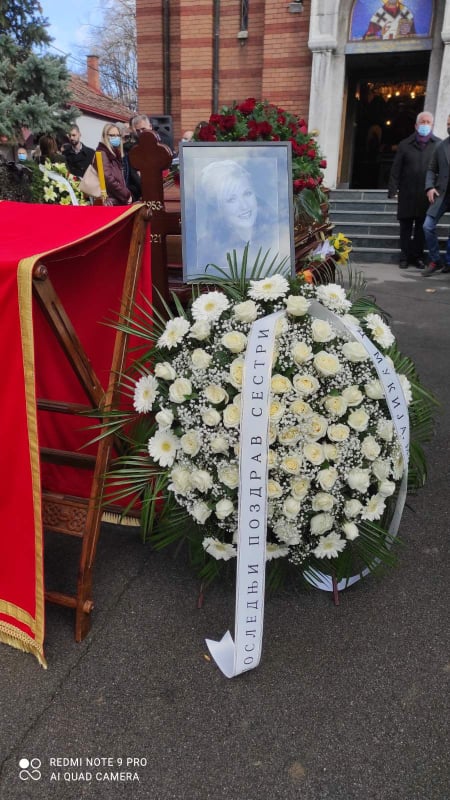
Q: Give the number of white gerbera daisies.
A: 13